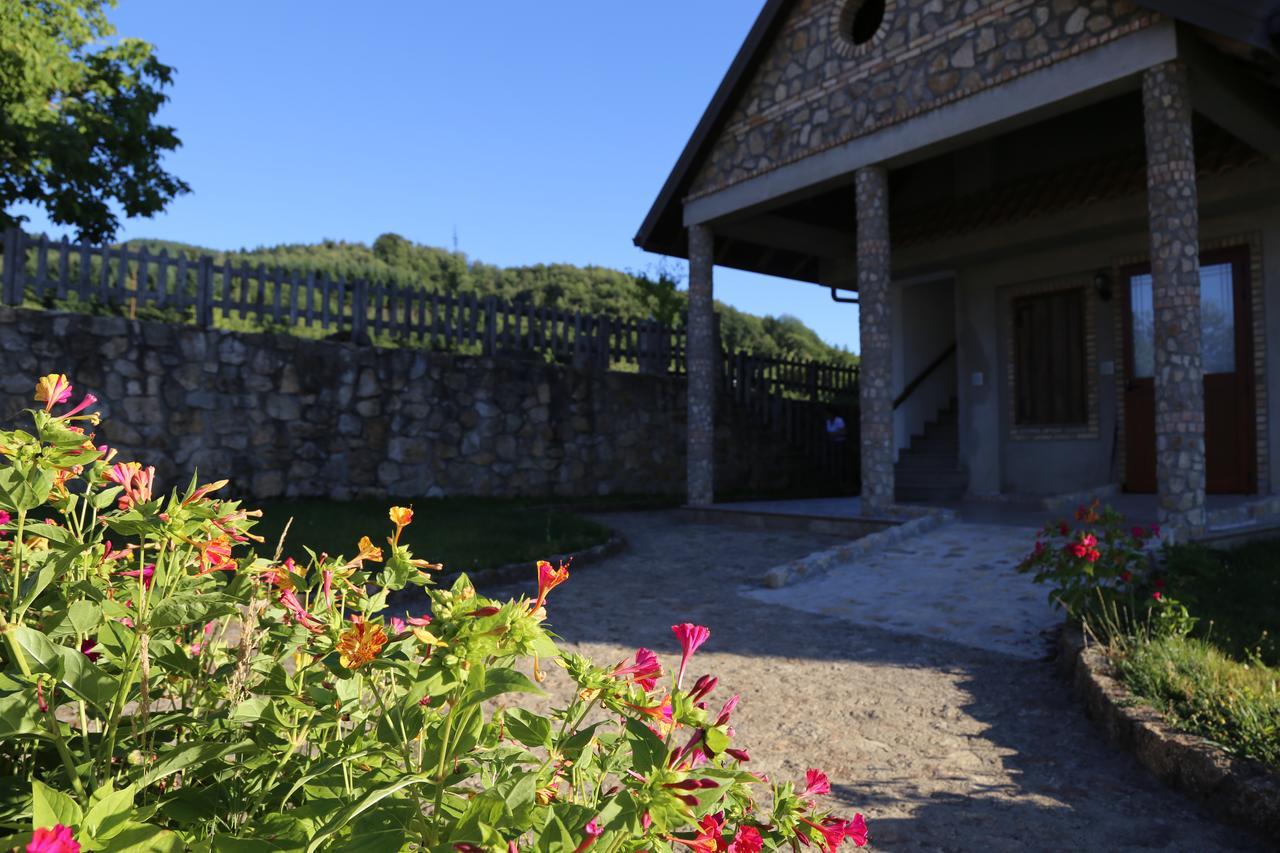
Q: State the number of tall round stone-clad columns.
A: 3